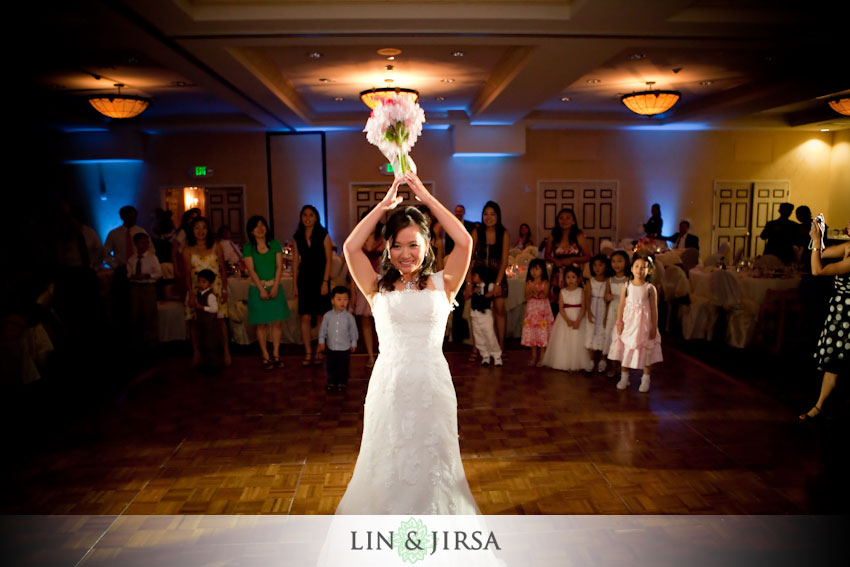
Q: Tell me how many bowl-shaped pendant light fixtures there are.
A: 4